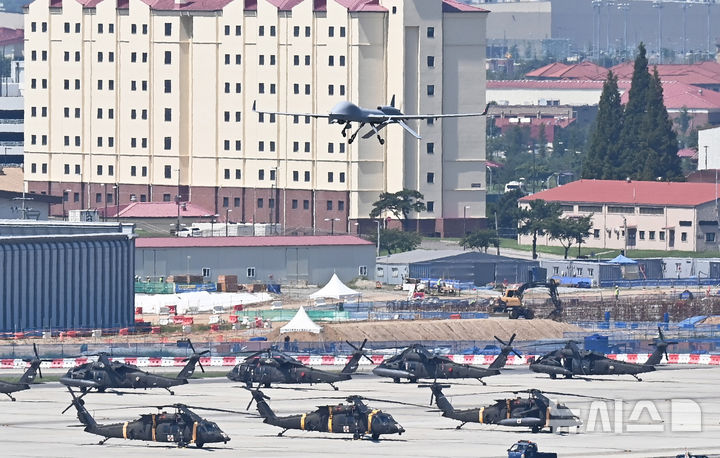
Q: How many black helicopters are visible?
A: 8